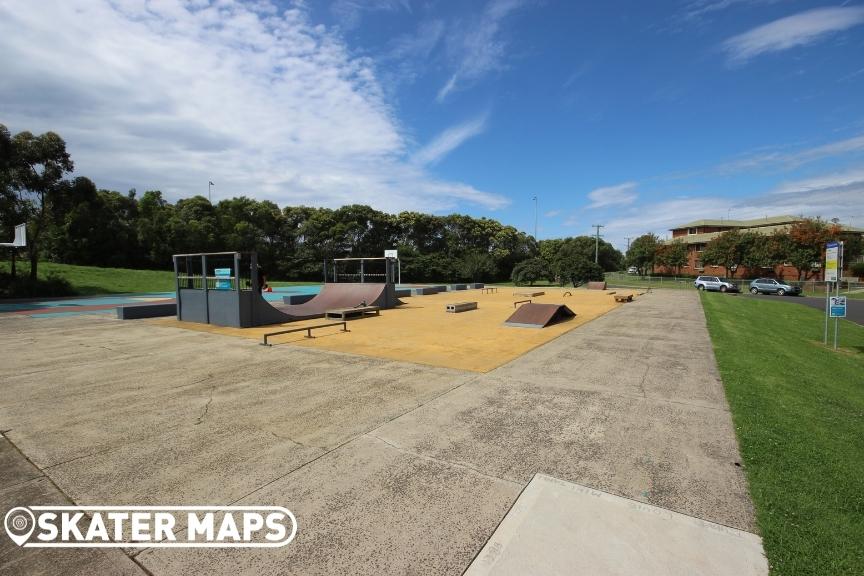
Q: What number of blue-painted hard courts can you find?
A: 1